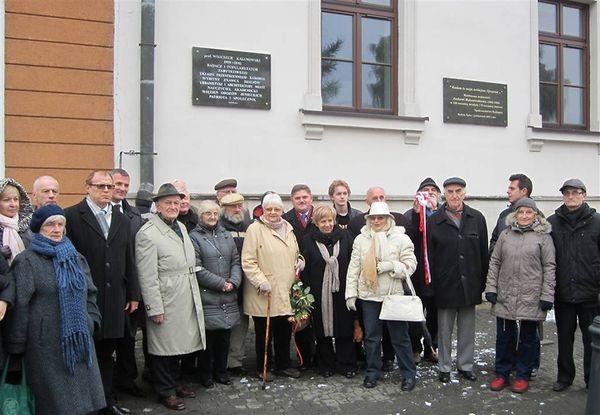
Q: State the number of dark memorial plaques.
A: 2